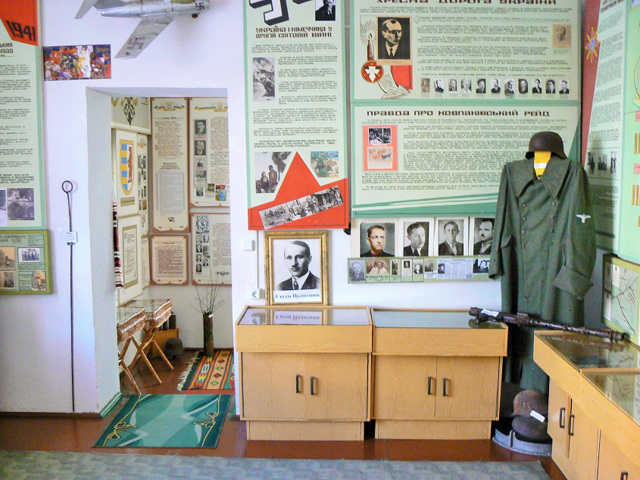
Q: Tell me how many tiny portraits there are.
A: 11